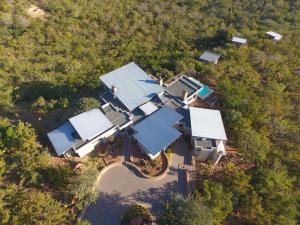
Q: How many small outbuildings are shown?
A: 3